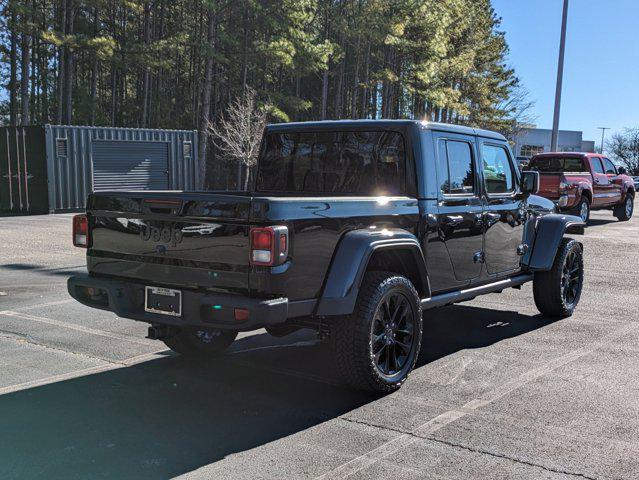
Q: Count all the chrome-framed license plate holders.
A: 1